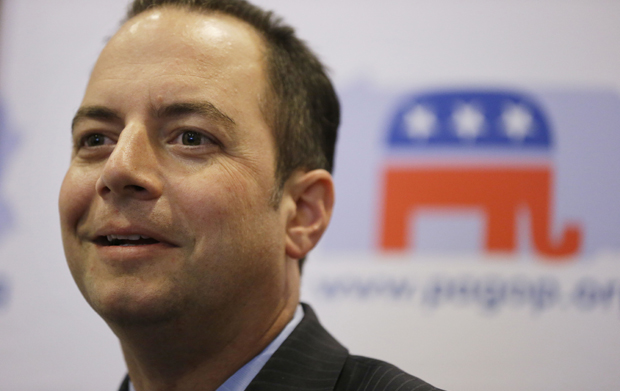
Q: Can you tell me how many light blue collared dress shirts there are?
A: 1